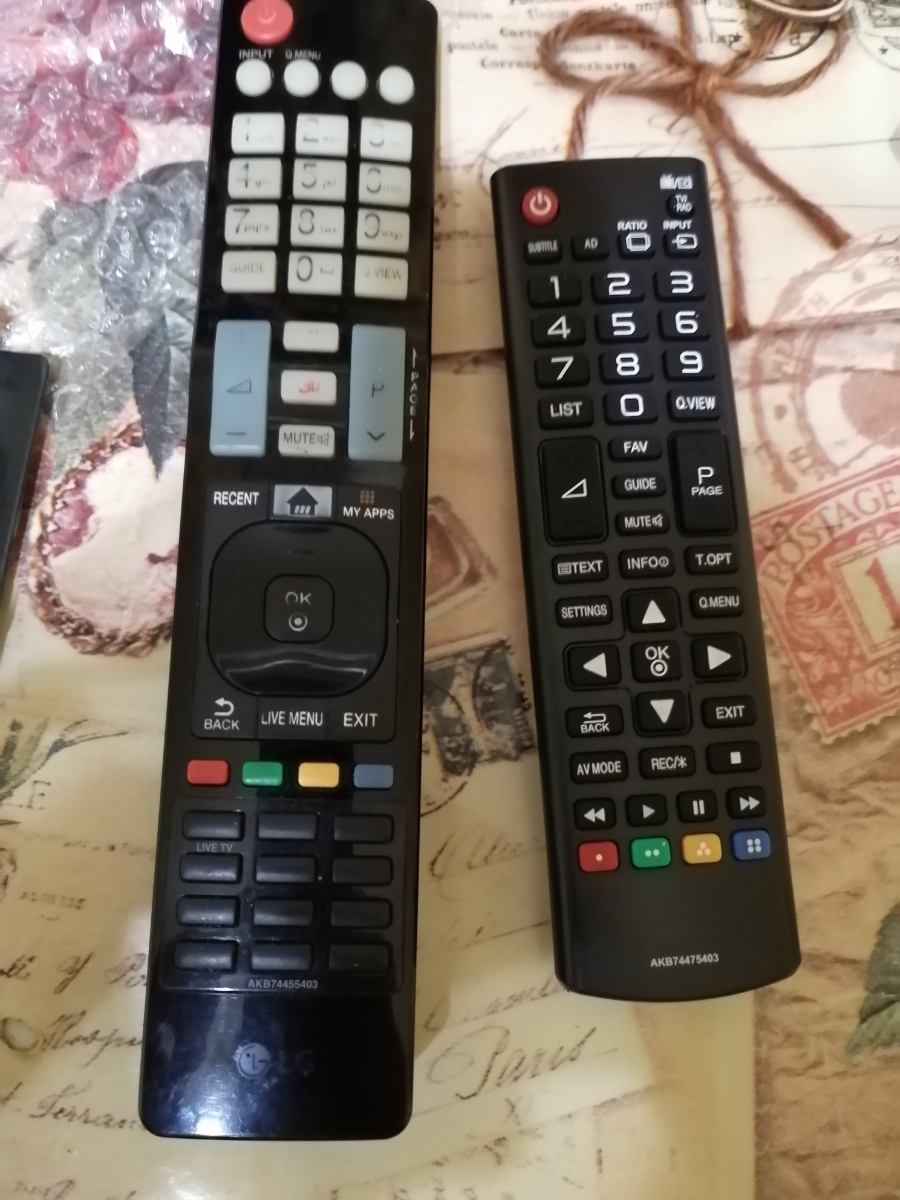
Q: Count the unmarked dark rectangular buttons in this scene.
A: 12